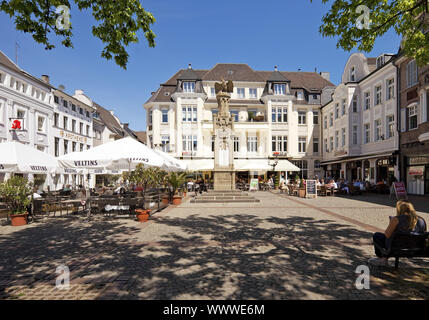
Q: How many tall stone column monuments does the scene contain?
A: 1